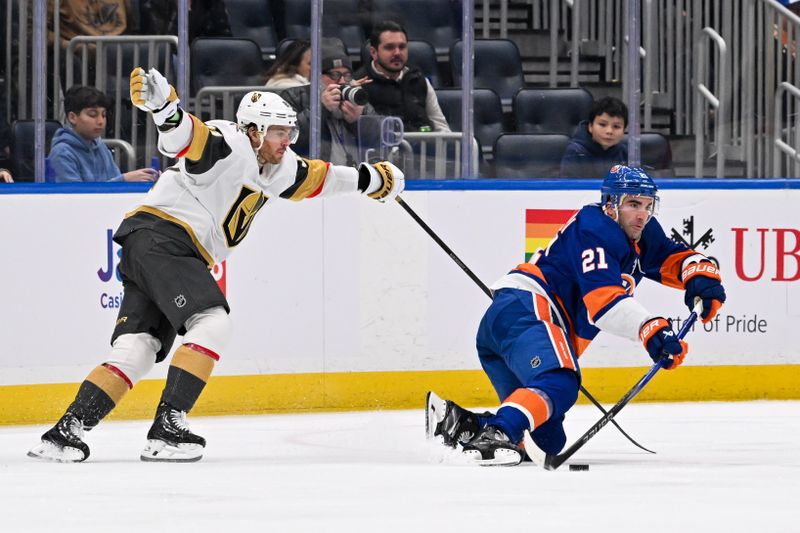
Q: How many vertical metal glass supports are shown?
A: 5